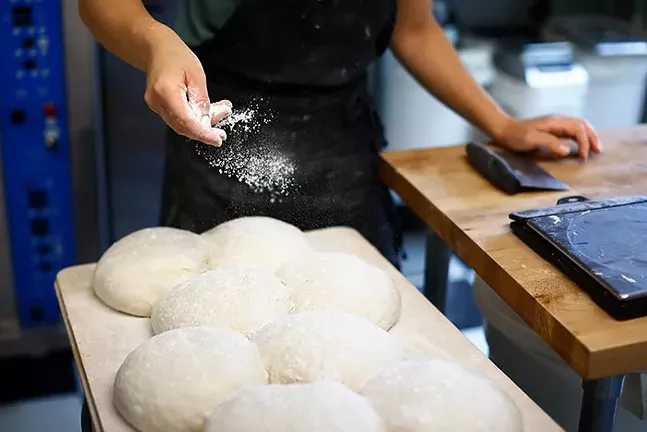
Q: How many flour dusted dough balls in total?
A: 8